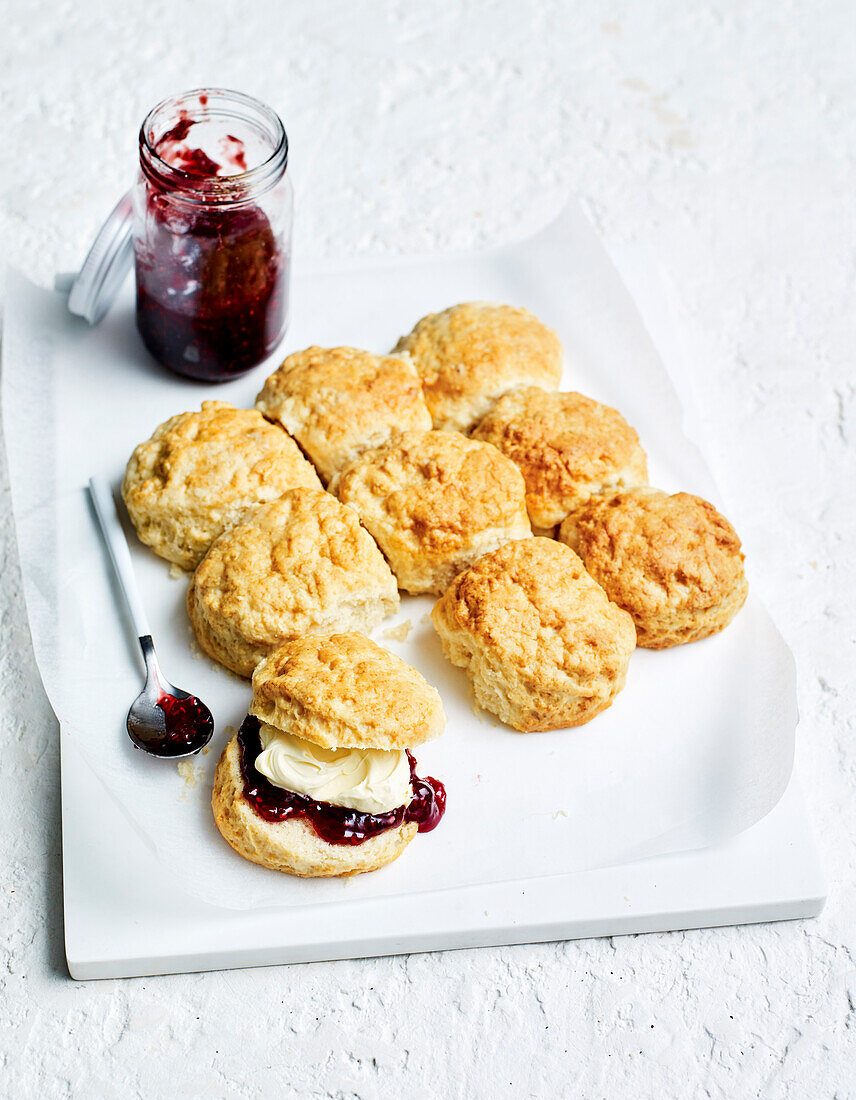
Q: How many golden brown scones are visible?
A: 9